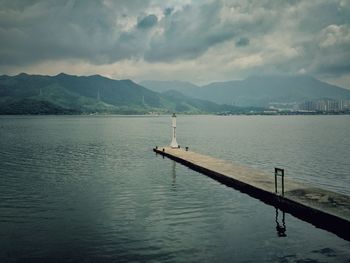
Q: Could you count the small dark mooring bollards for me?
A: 4